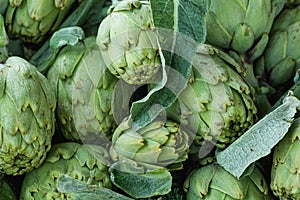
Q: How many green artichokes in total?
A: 11